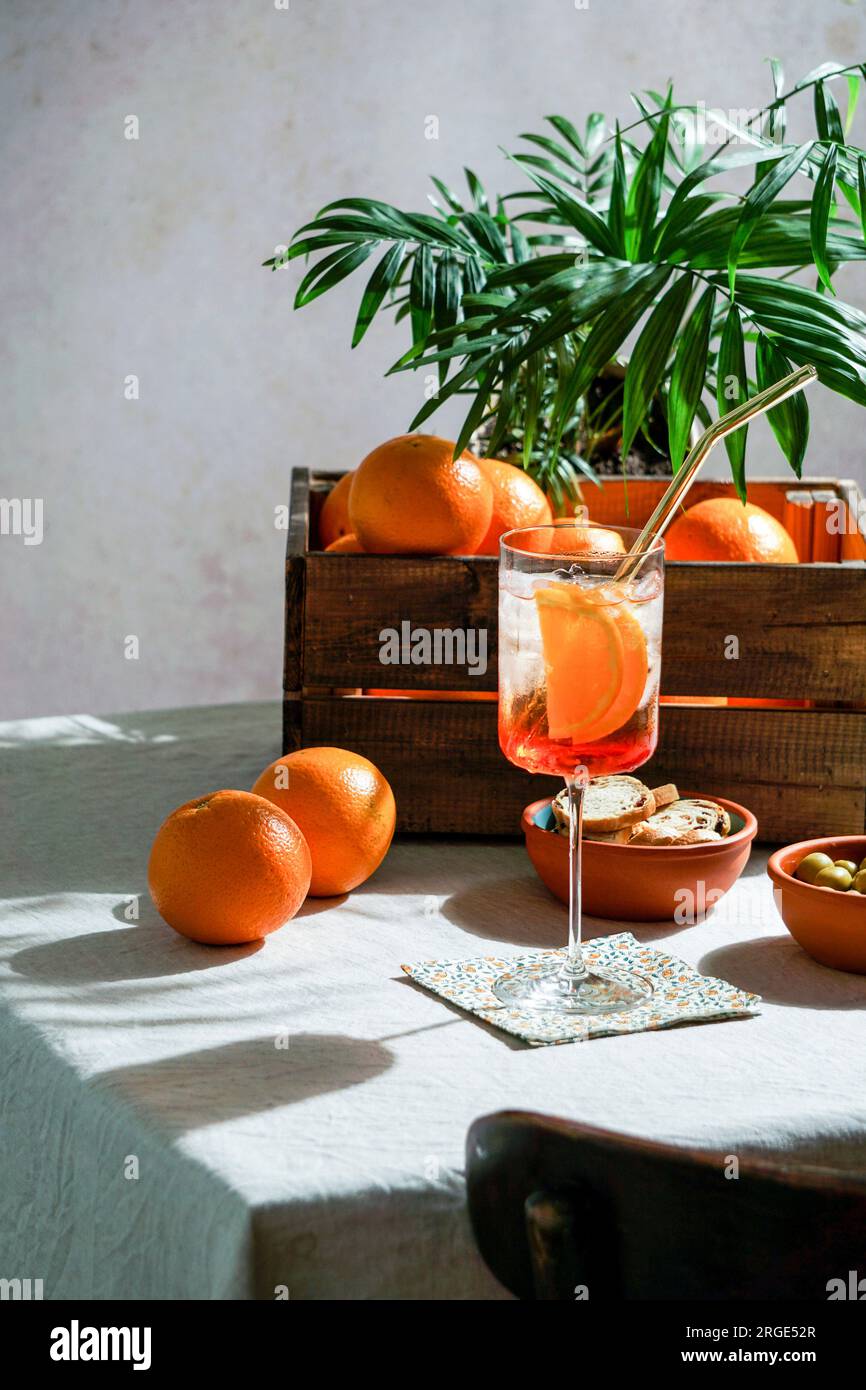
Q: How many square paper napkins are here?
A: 1